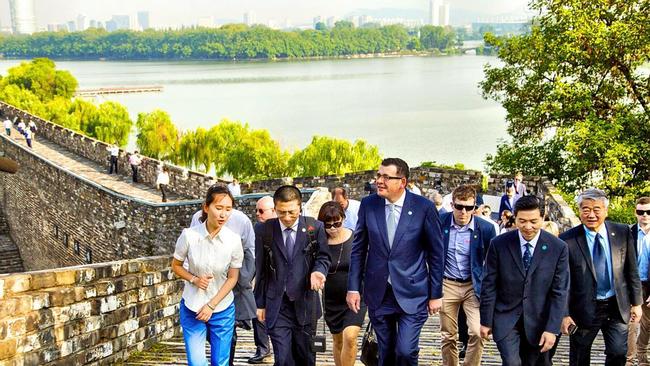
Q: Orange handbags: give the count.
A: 0